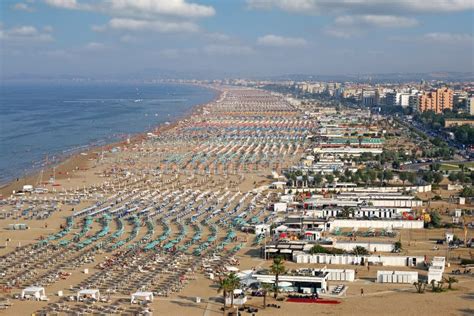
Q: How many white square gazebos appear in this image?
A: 3